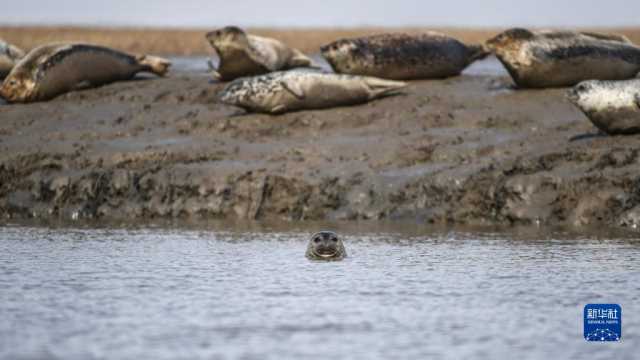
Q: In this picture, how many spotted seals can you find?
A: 8